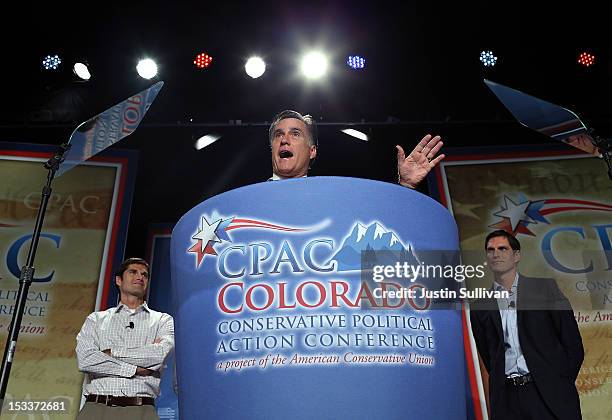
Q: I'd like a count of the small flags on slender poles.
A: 0